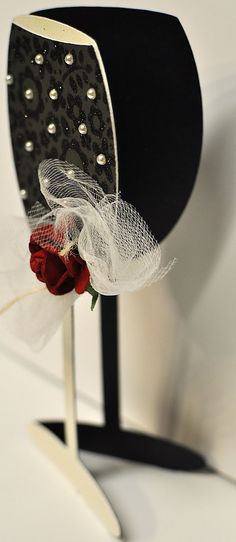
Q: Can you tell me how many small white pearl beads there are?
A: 13